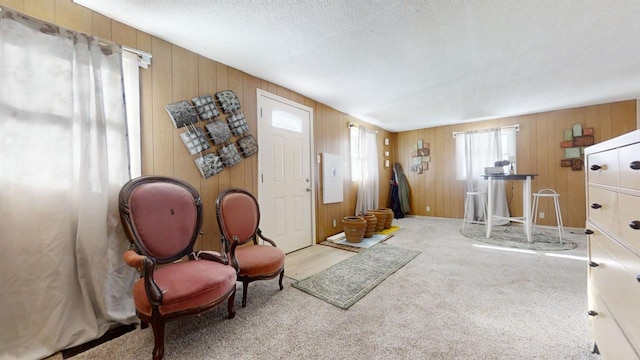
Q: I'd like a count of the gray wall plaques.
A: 9